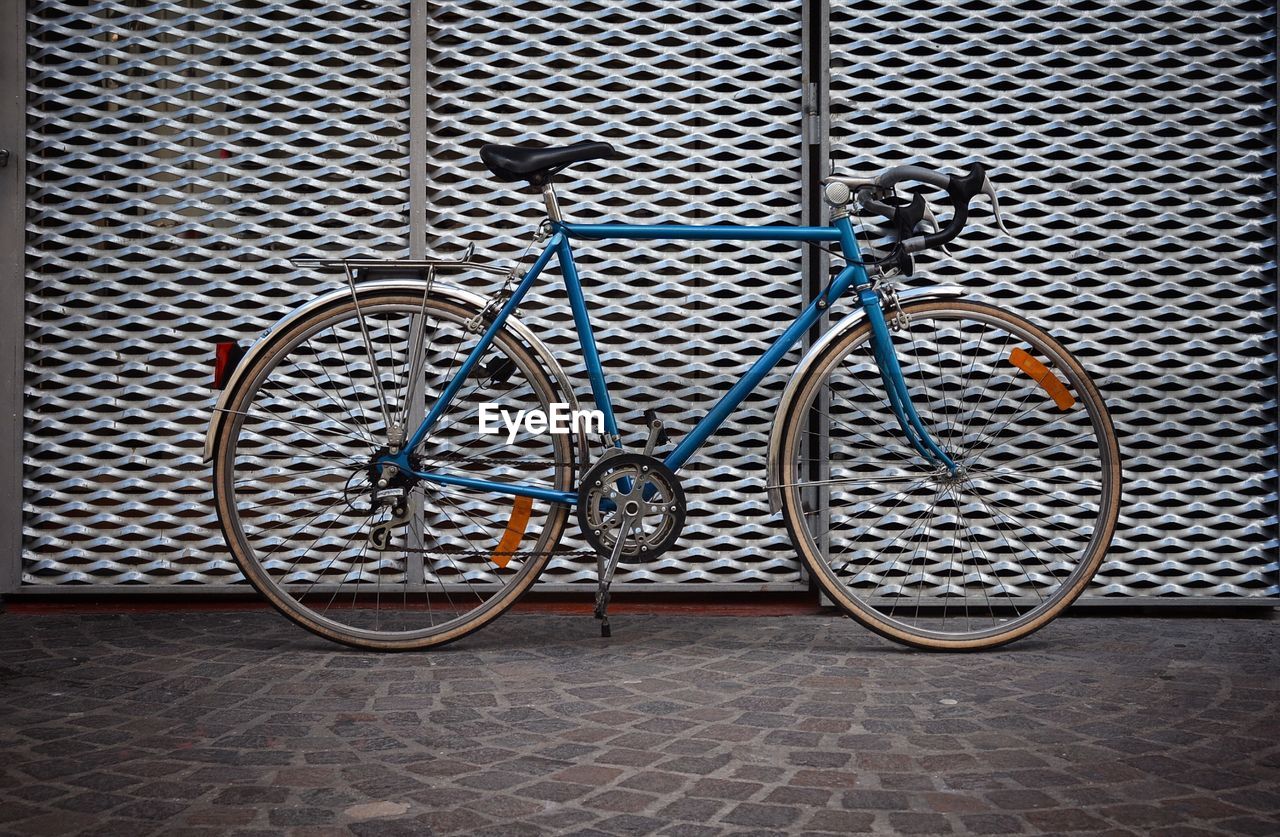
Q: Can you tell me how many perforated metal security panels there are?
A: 3